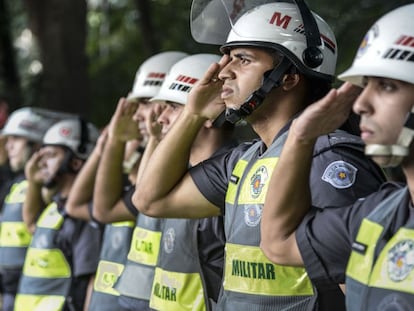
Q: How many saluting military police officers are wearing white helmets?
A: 6